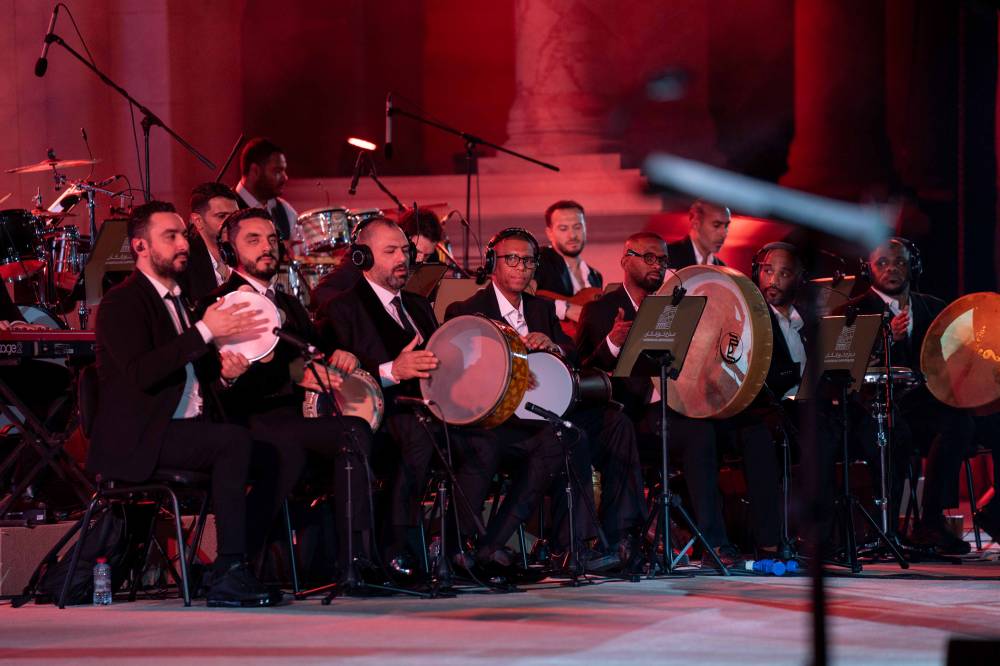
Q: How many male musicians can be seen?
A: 12